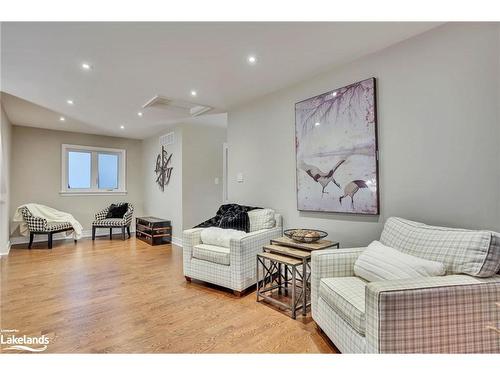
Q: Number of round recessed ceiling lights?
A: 7